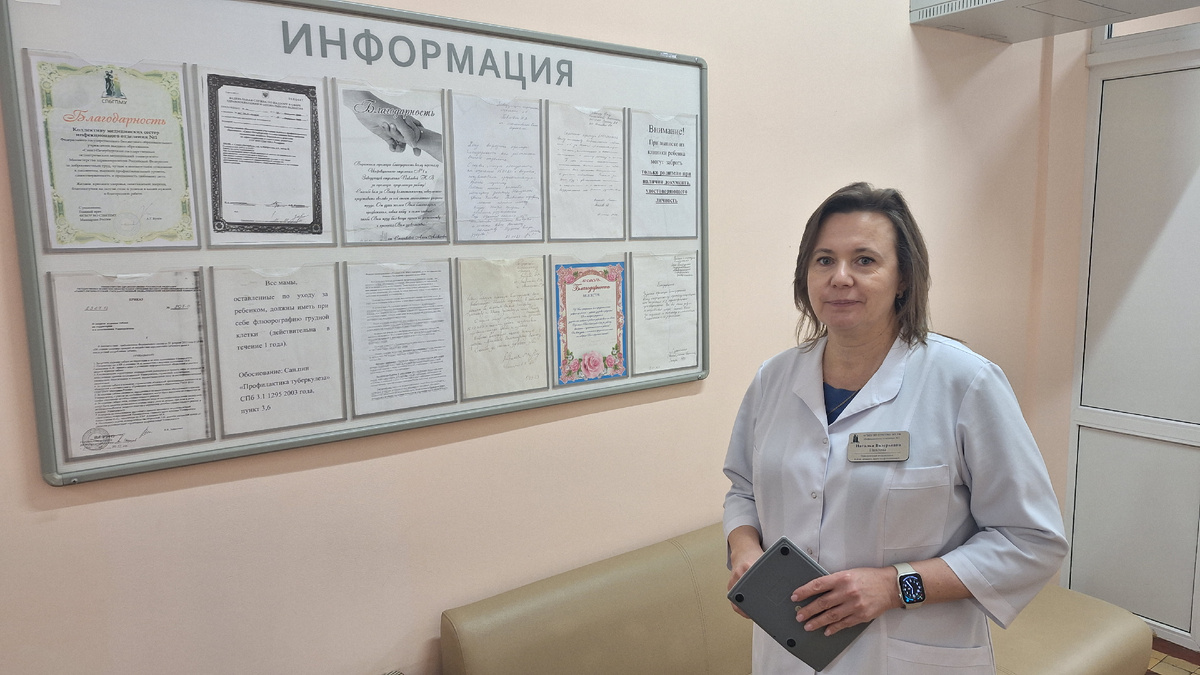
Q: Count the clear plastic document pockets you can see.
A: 12